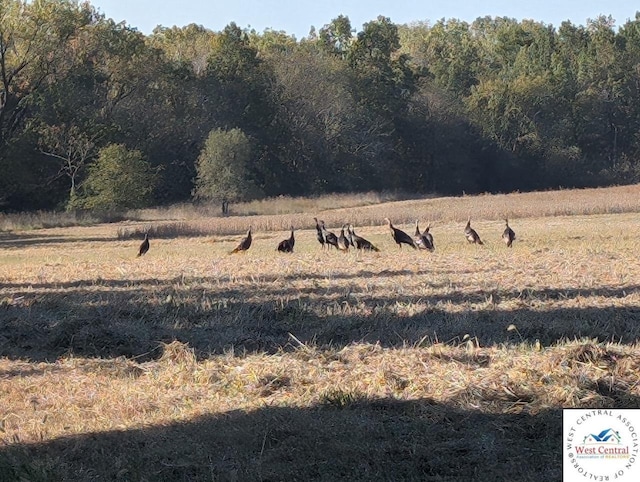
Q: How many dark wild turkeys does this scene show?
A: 13